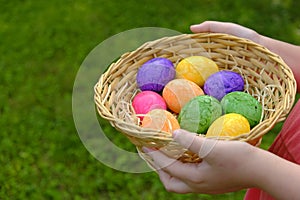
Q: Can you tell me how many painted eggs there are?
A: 9